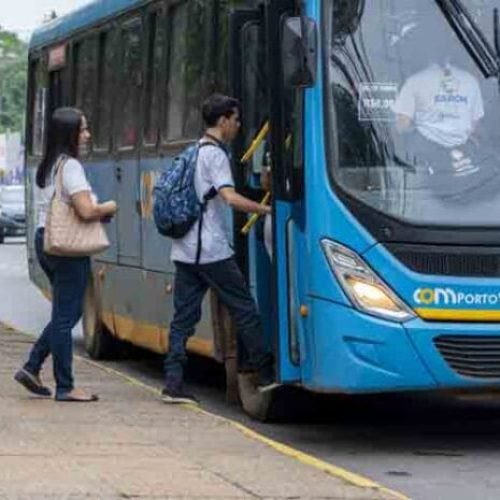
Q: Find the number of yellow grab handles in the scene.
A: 2